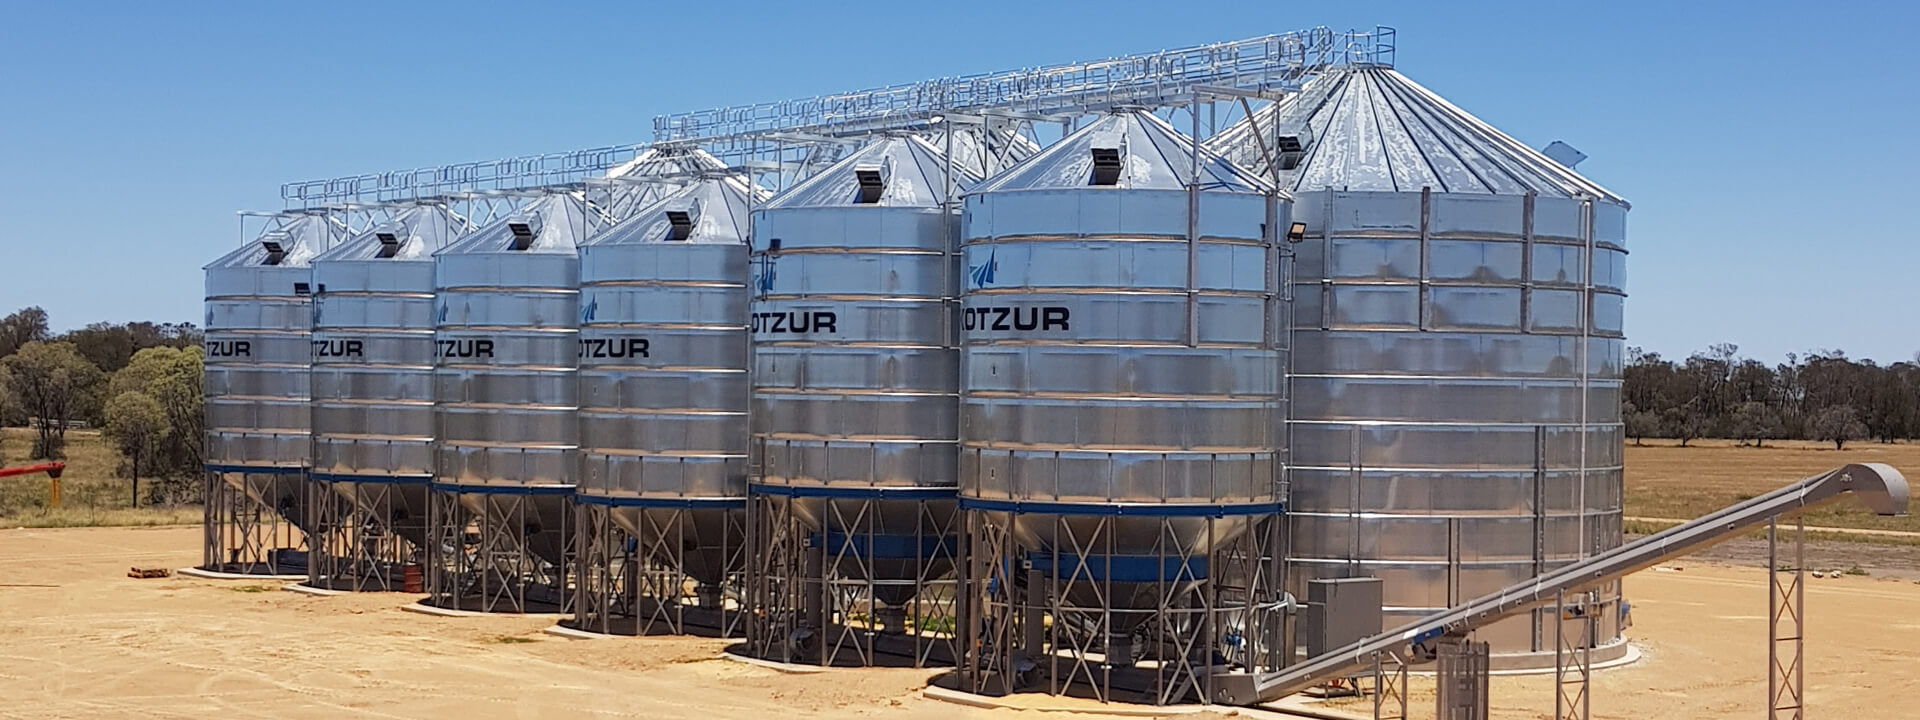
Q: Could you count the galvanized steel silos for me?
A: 9